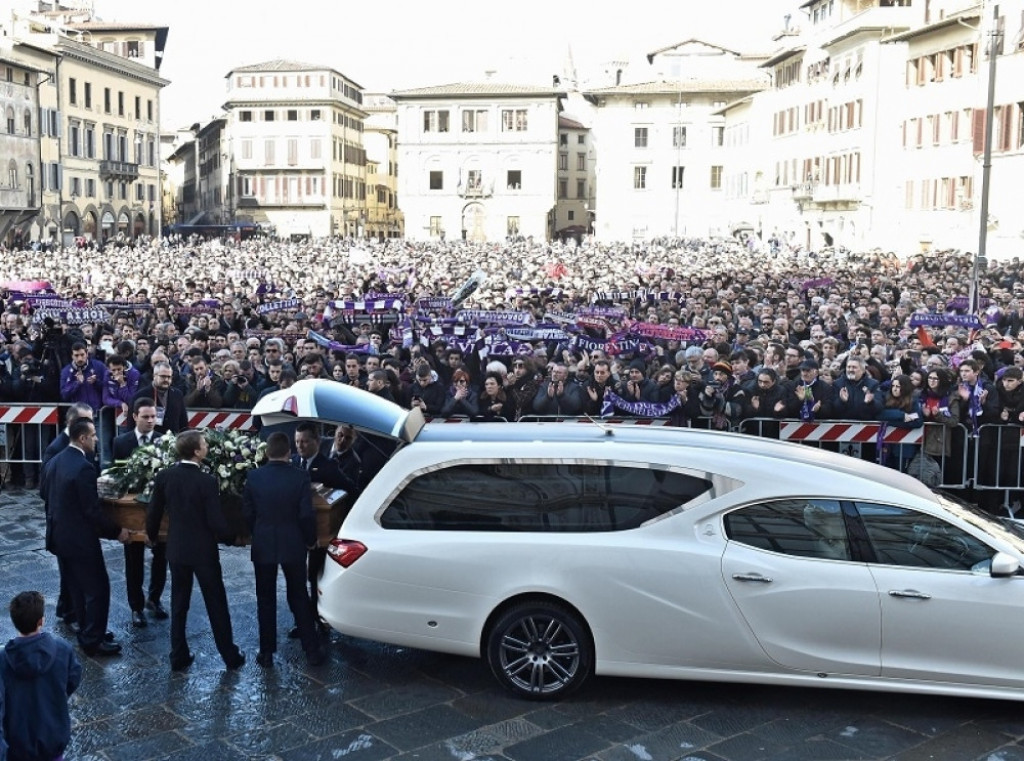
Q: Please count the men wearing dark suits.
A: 7